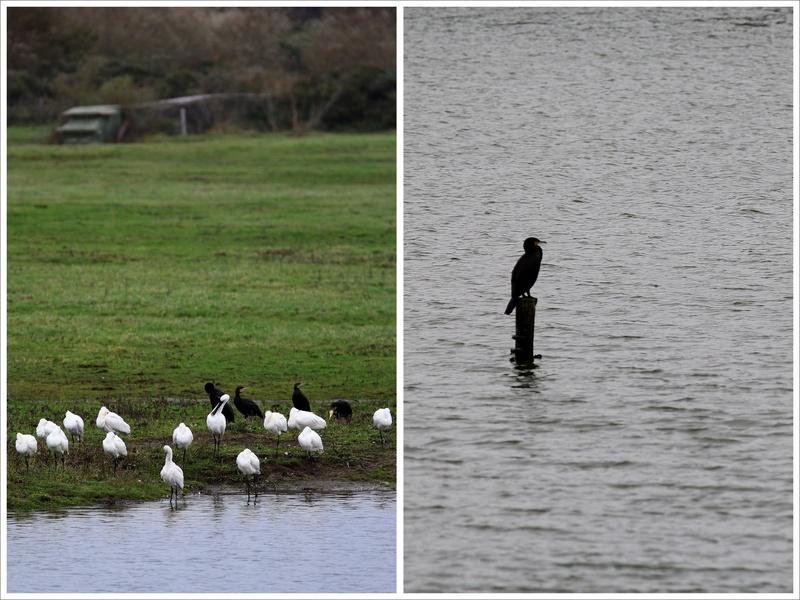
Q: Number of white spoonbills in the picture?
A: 14